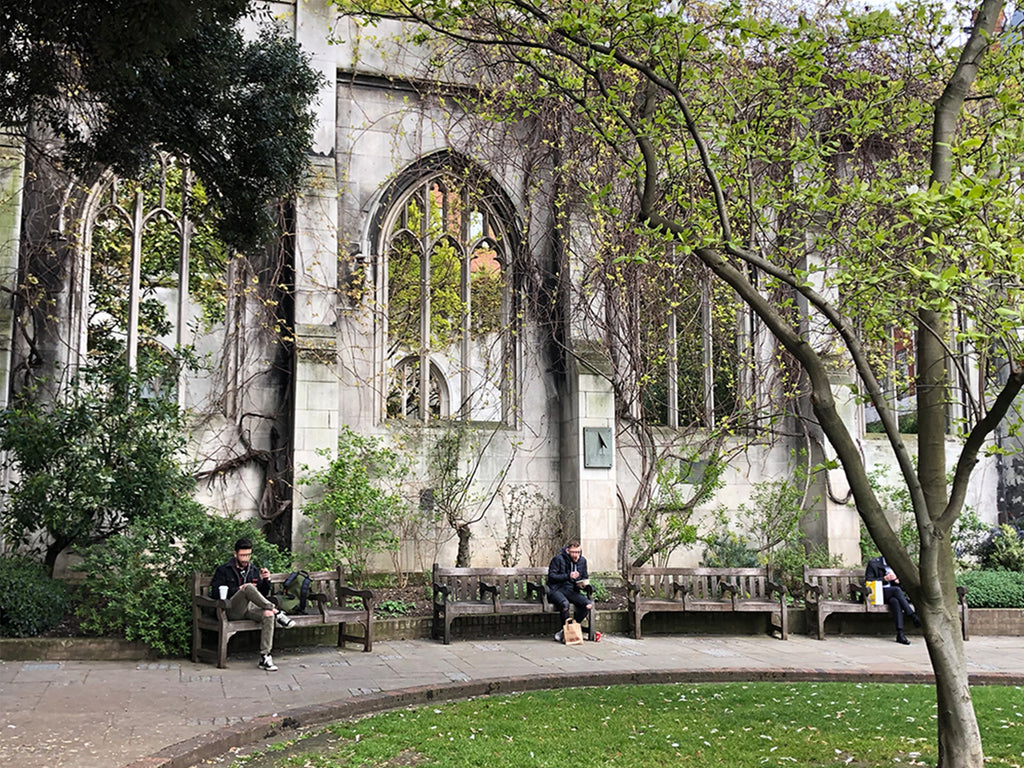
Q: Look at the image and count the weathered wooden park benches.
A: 4